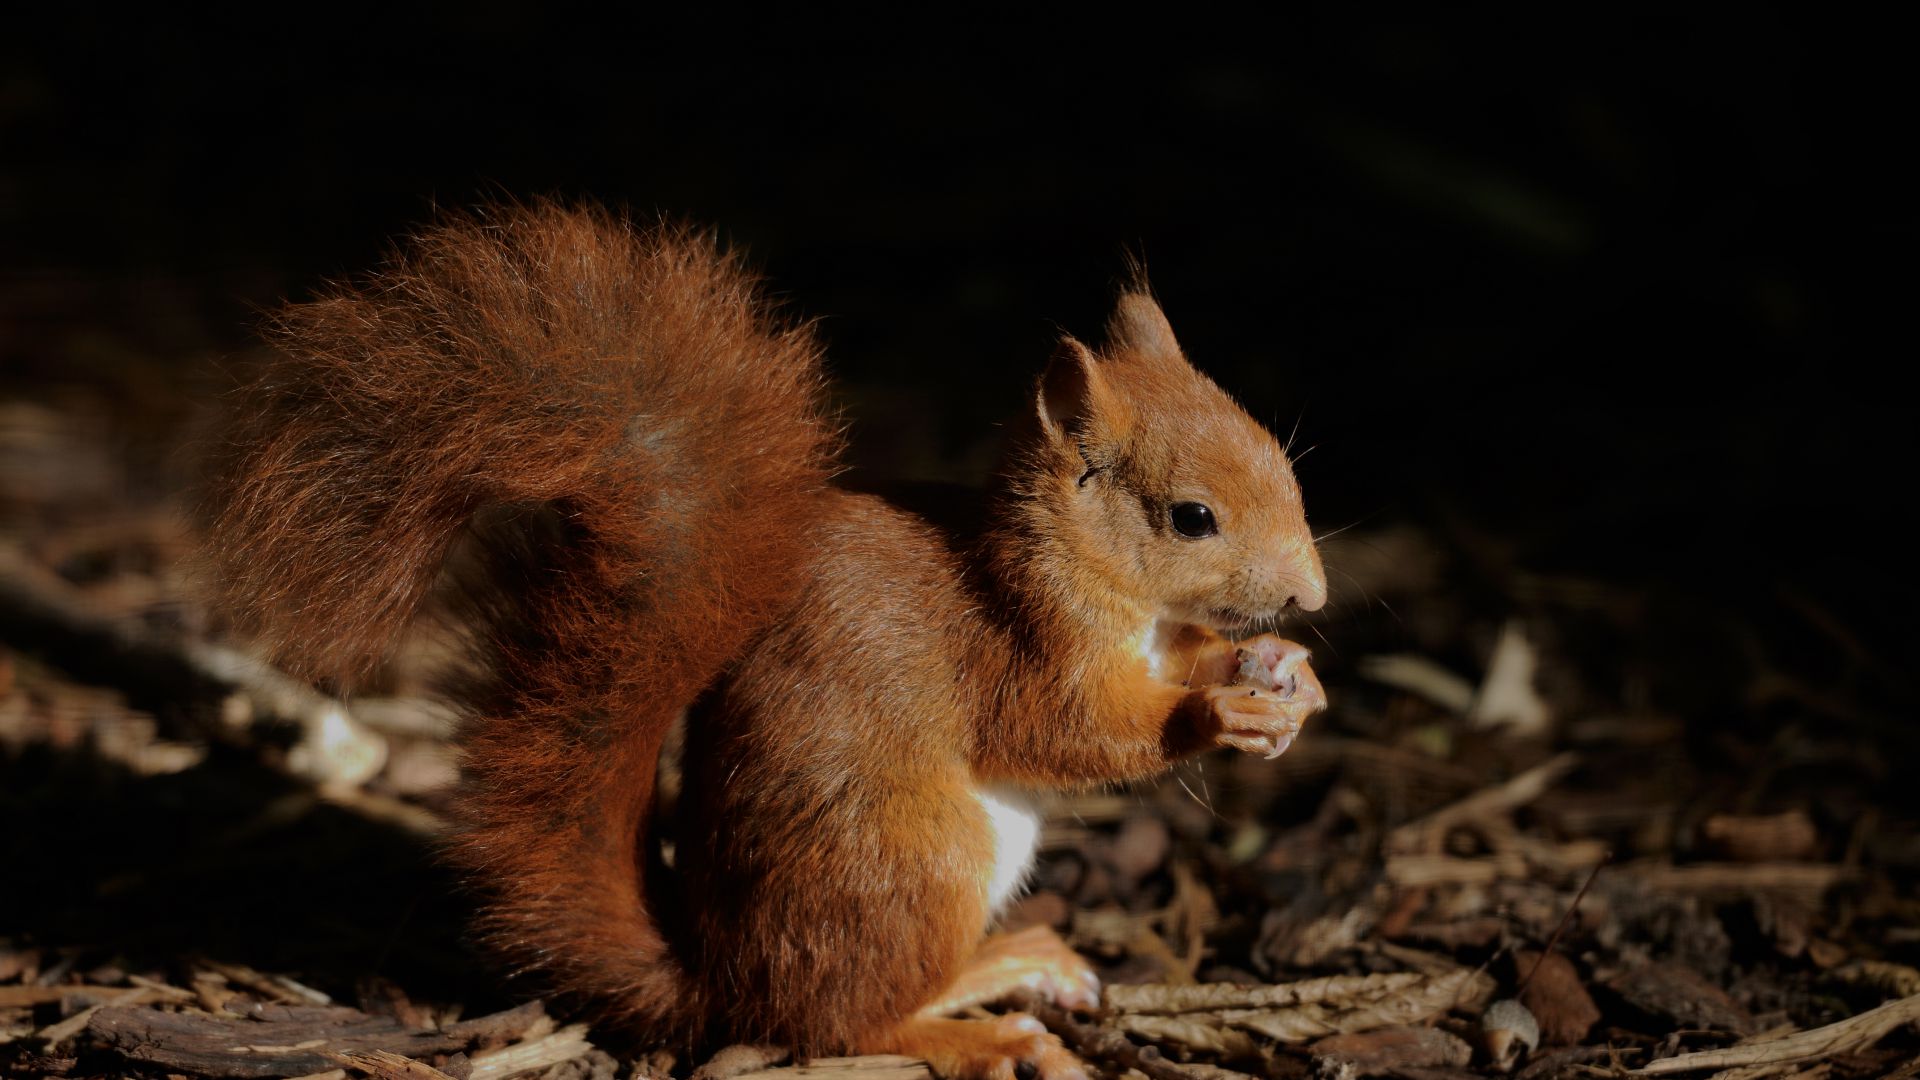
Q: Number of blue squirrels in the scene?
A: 0